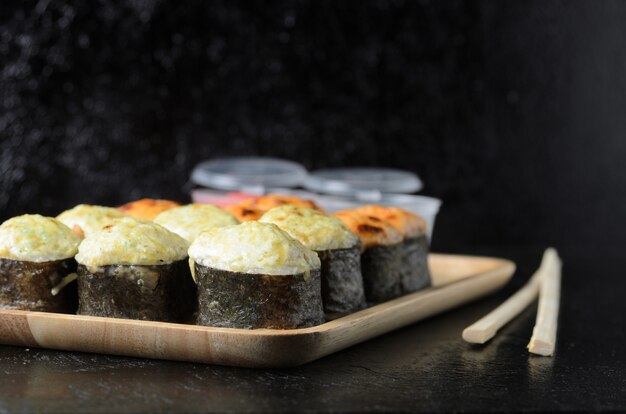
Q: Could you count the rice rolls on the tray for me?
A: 11